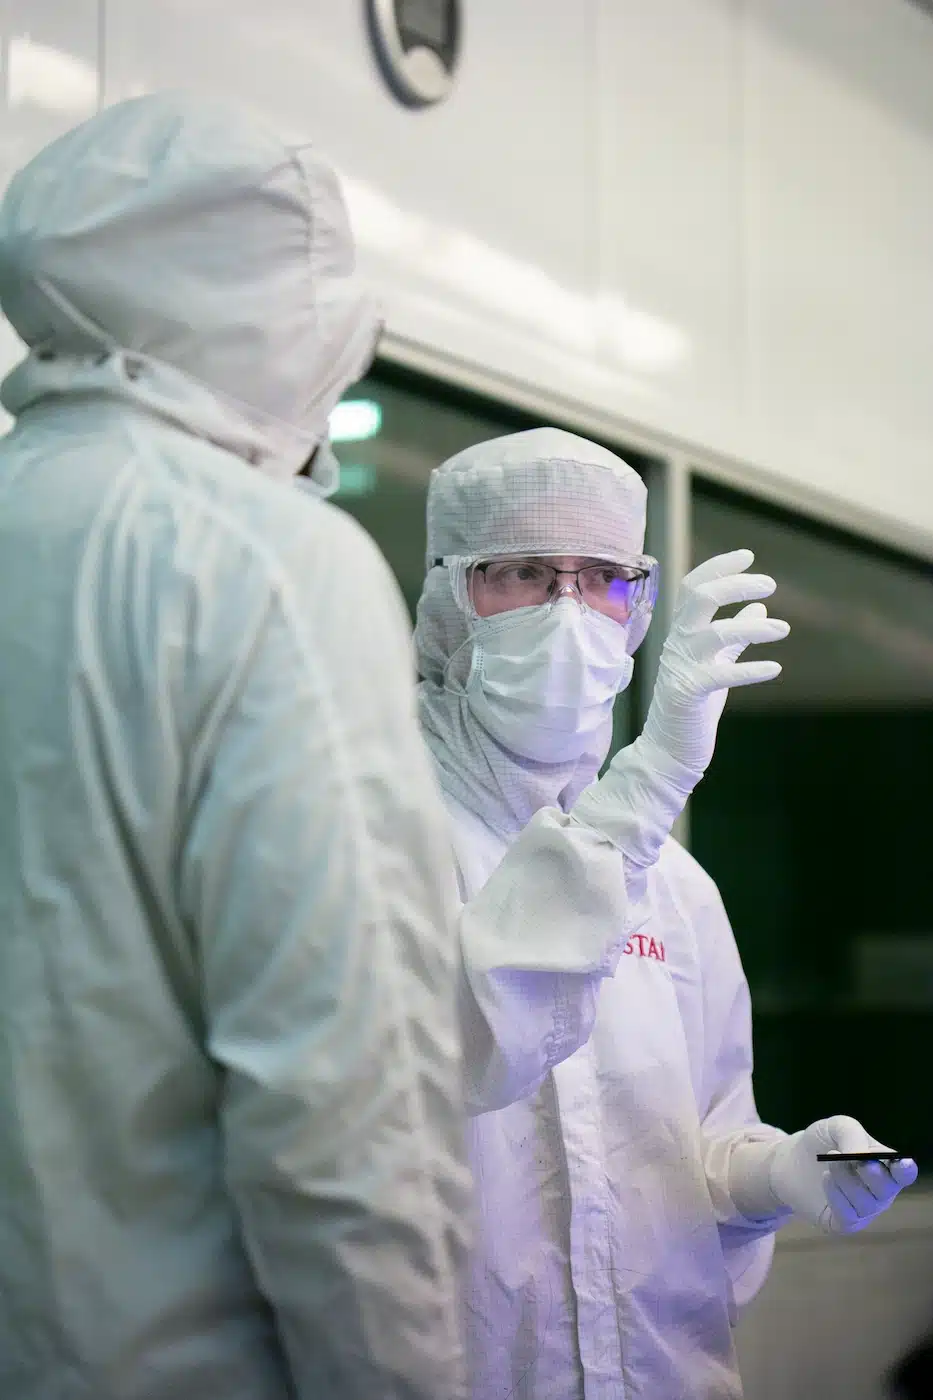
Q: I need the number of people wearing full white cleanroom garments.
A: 2